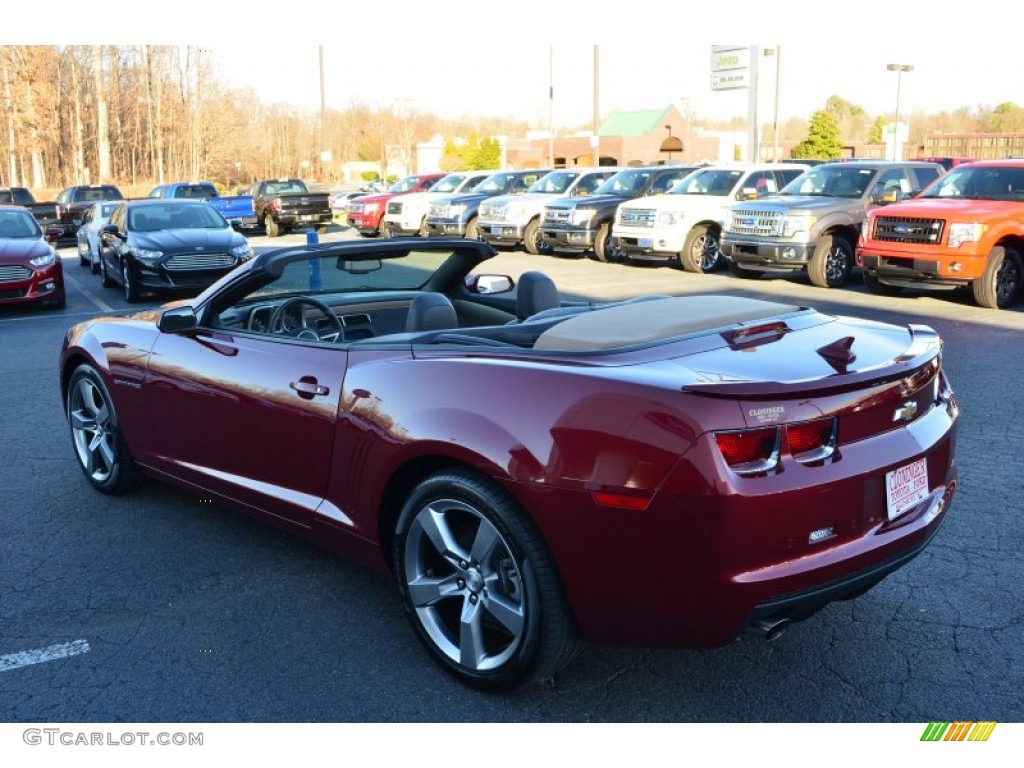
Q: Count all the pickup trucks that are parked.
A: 12